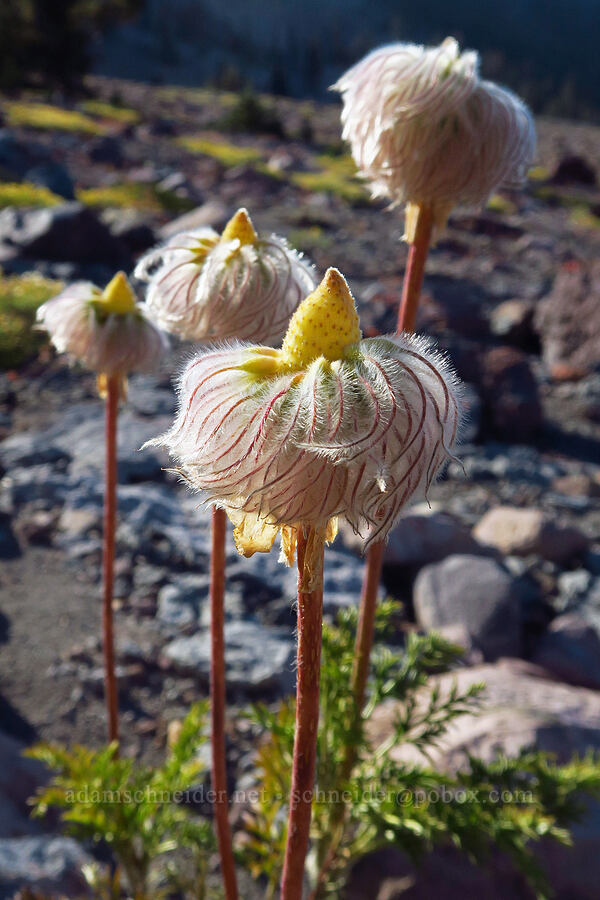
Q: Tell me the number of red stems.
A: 4